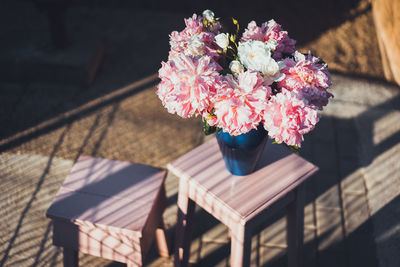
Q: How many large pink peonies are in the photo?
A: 6